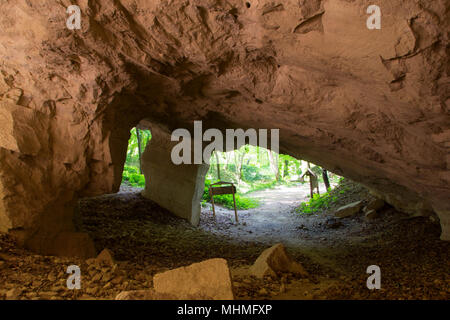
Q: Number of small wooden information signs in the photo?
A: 2